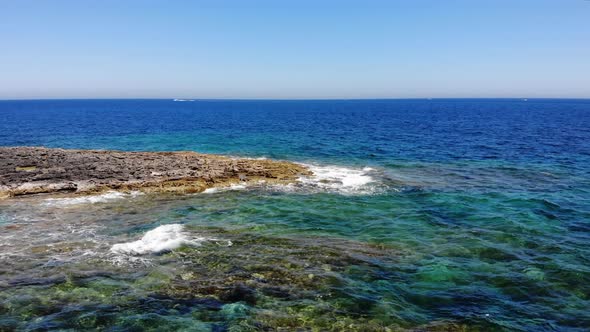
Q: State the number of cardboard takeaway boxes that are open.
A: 0